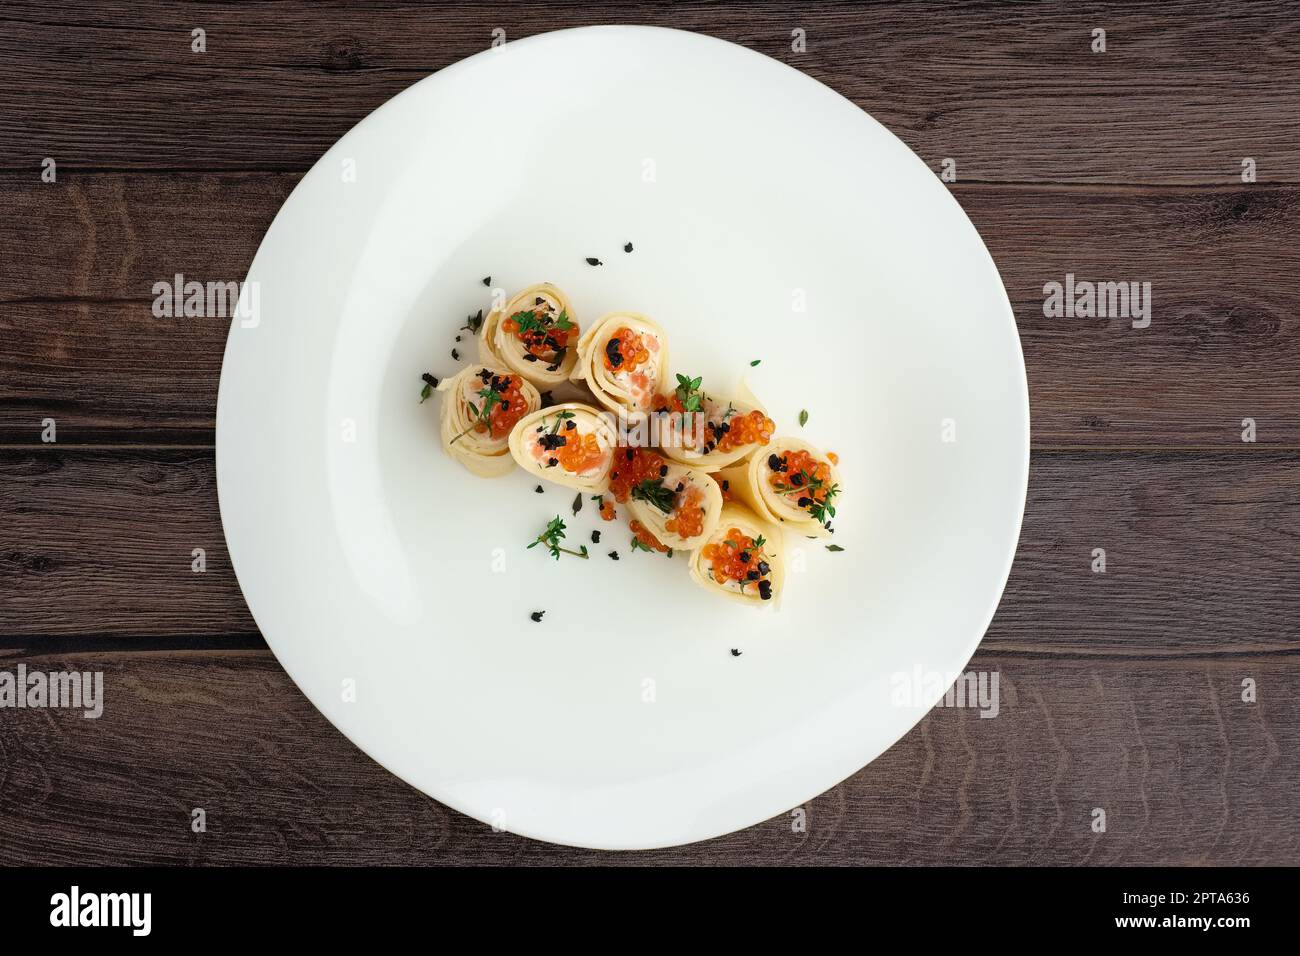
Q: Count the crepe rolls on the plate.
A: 8